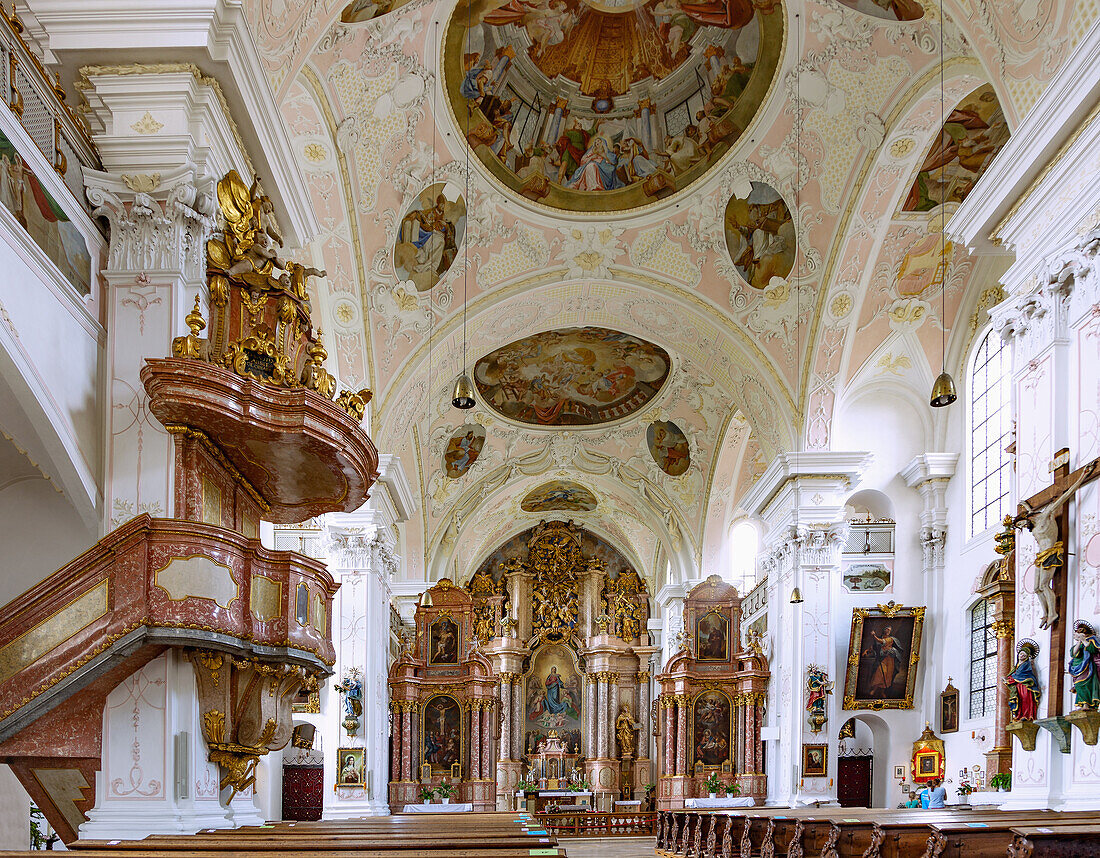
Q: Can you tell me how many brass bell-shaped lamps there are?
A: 4